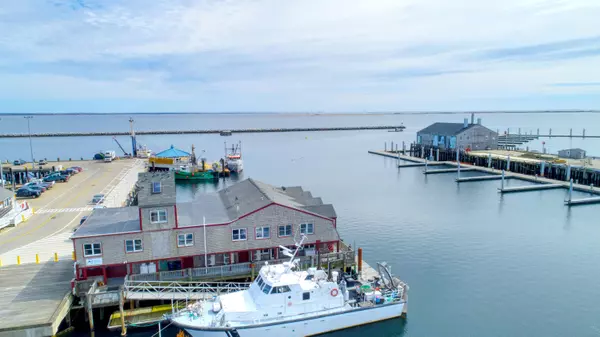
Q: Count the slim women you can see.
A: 0